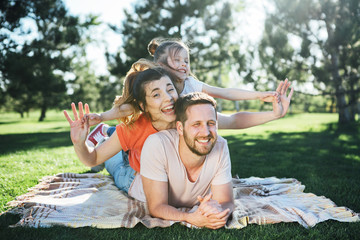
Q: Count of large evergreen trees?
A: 3